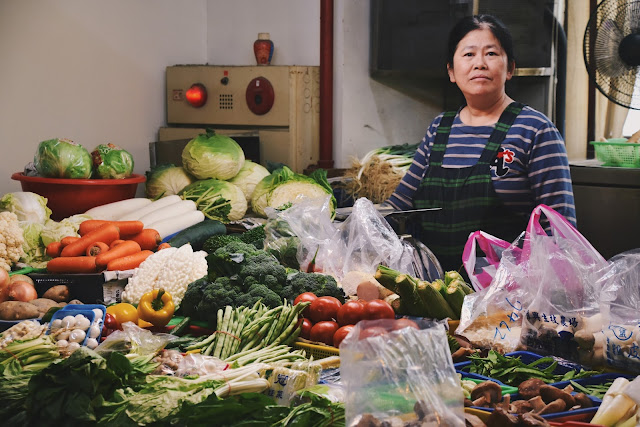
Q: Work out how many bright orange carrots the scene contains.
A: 11